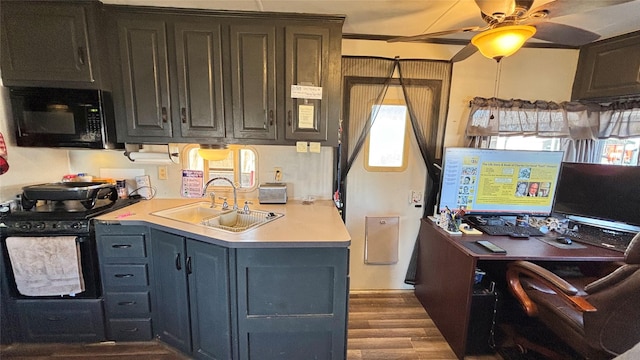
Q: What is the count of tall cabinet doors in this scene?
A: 6